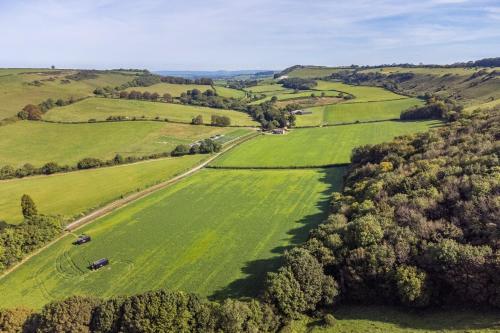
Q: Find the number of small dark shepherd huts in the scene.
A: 2